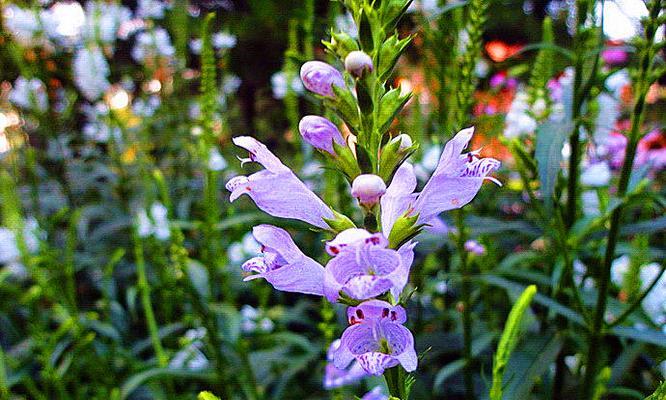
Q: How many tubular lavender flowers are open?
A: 5